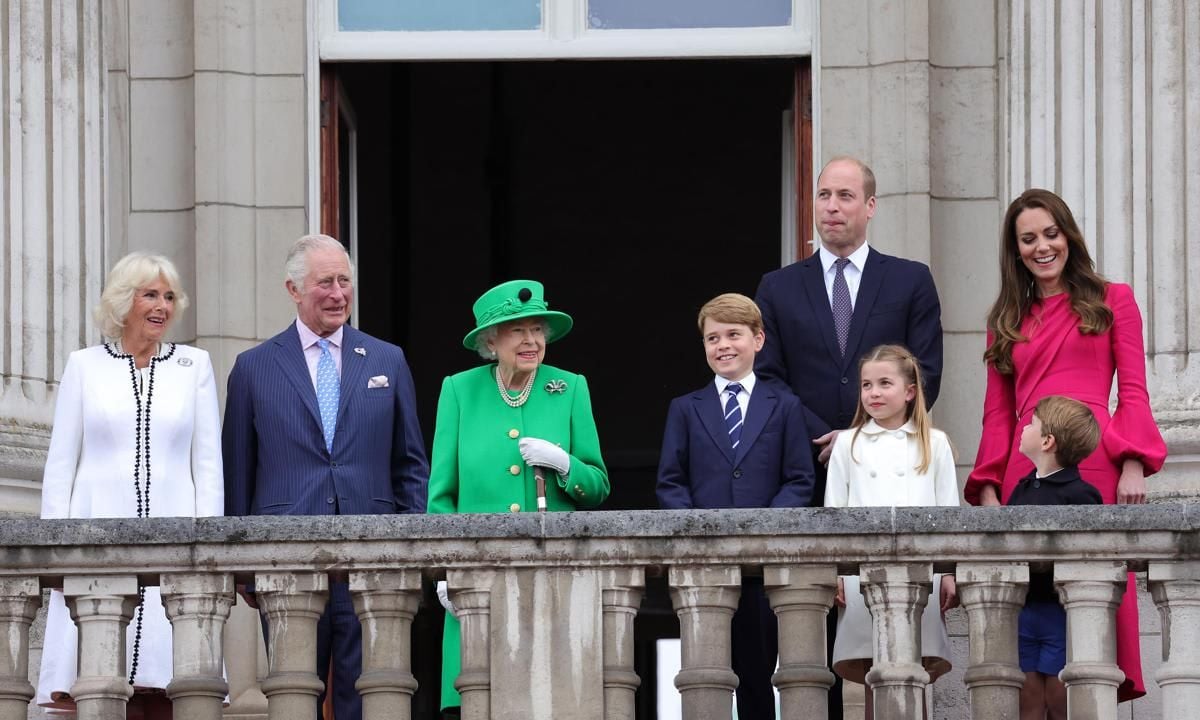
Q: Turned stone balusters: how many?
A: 13